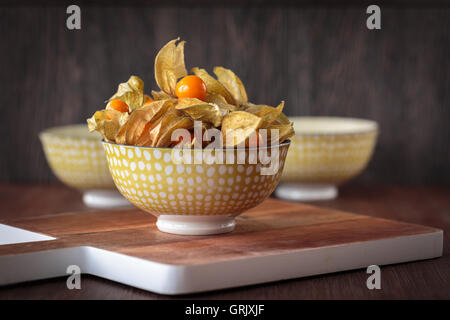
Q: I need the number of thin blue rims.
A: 1